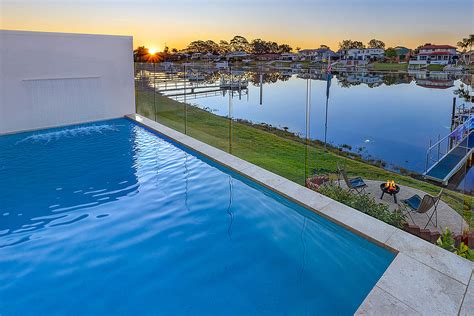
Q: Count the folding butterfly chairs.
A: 2